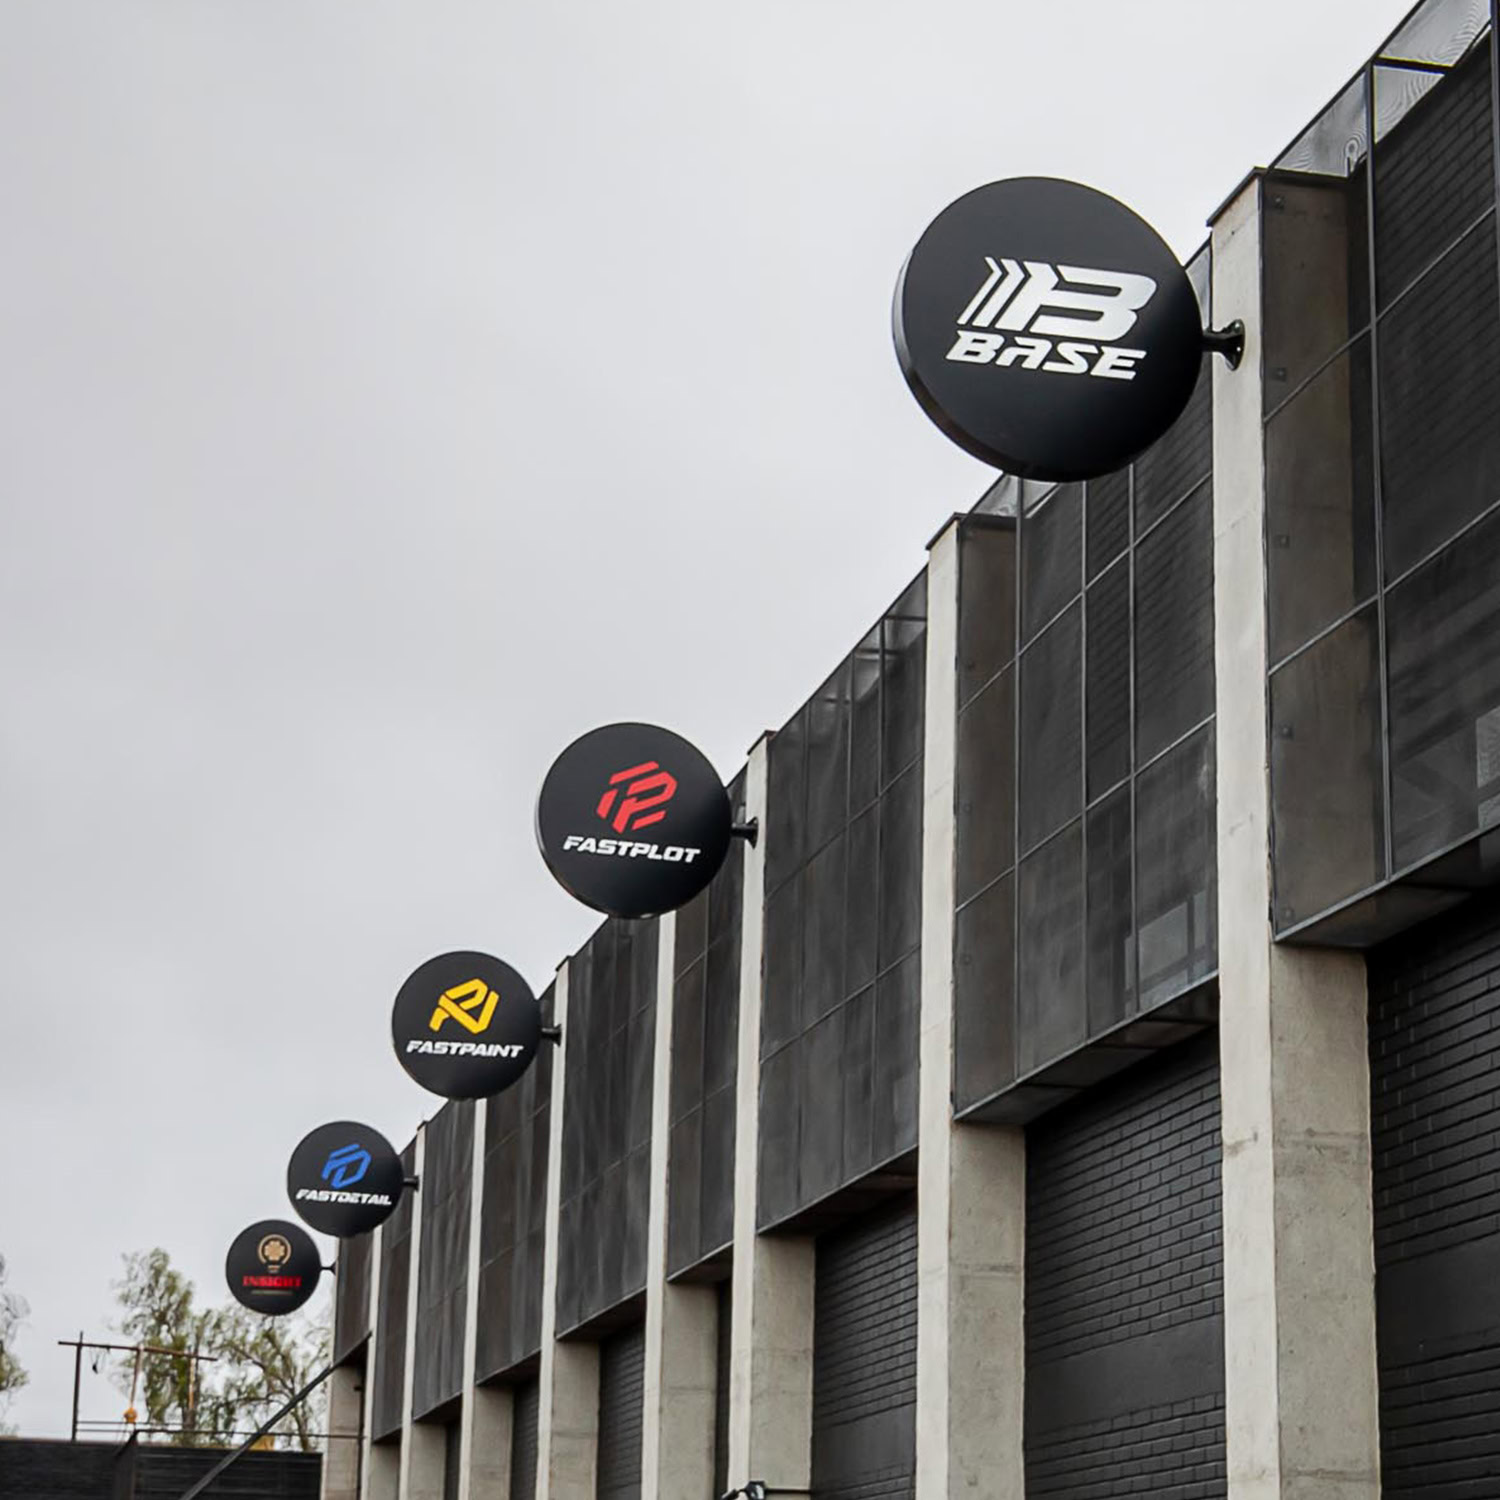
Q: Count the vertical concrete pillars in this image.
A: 9